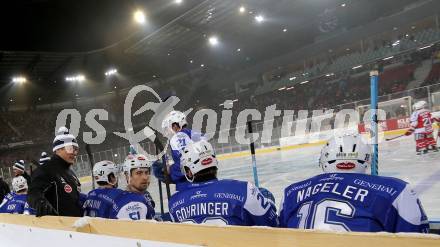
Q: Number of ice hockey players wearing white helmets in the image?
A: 7